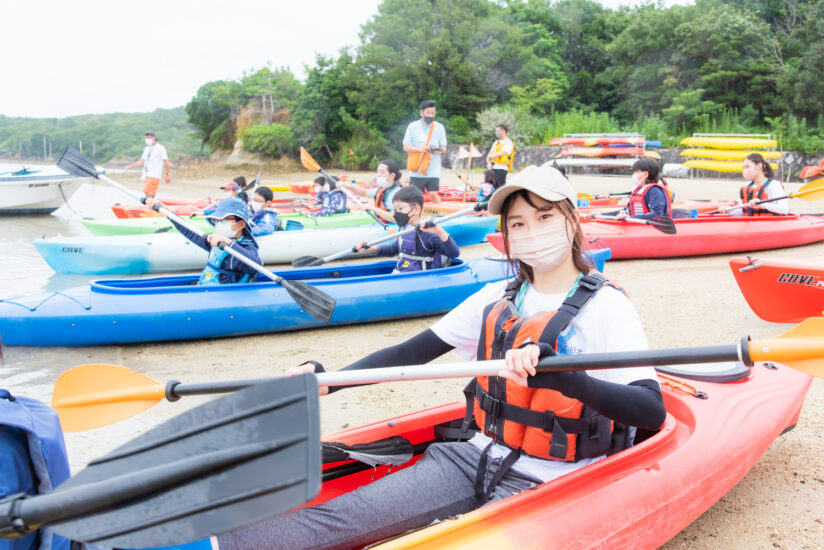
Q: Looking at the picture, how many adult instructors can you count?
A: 3